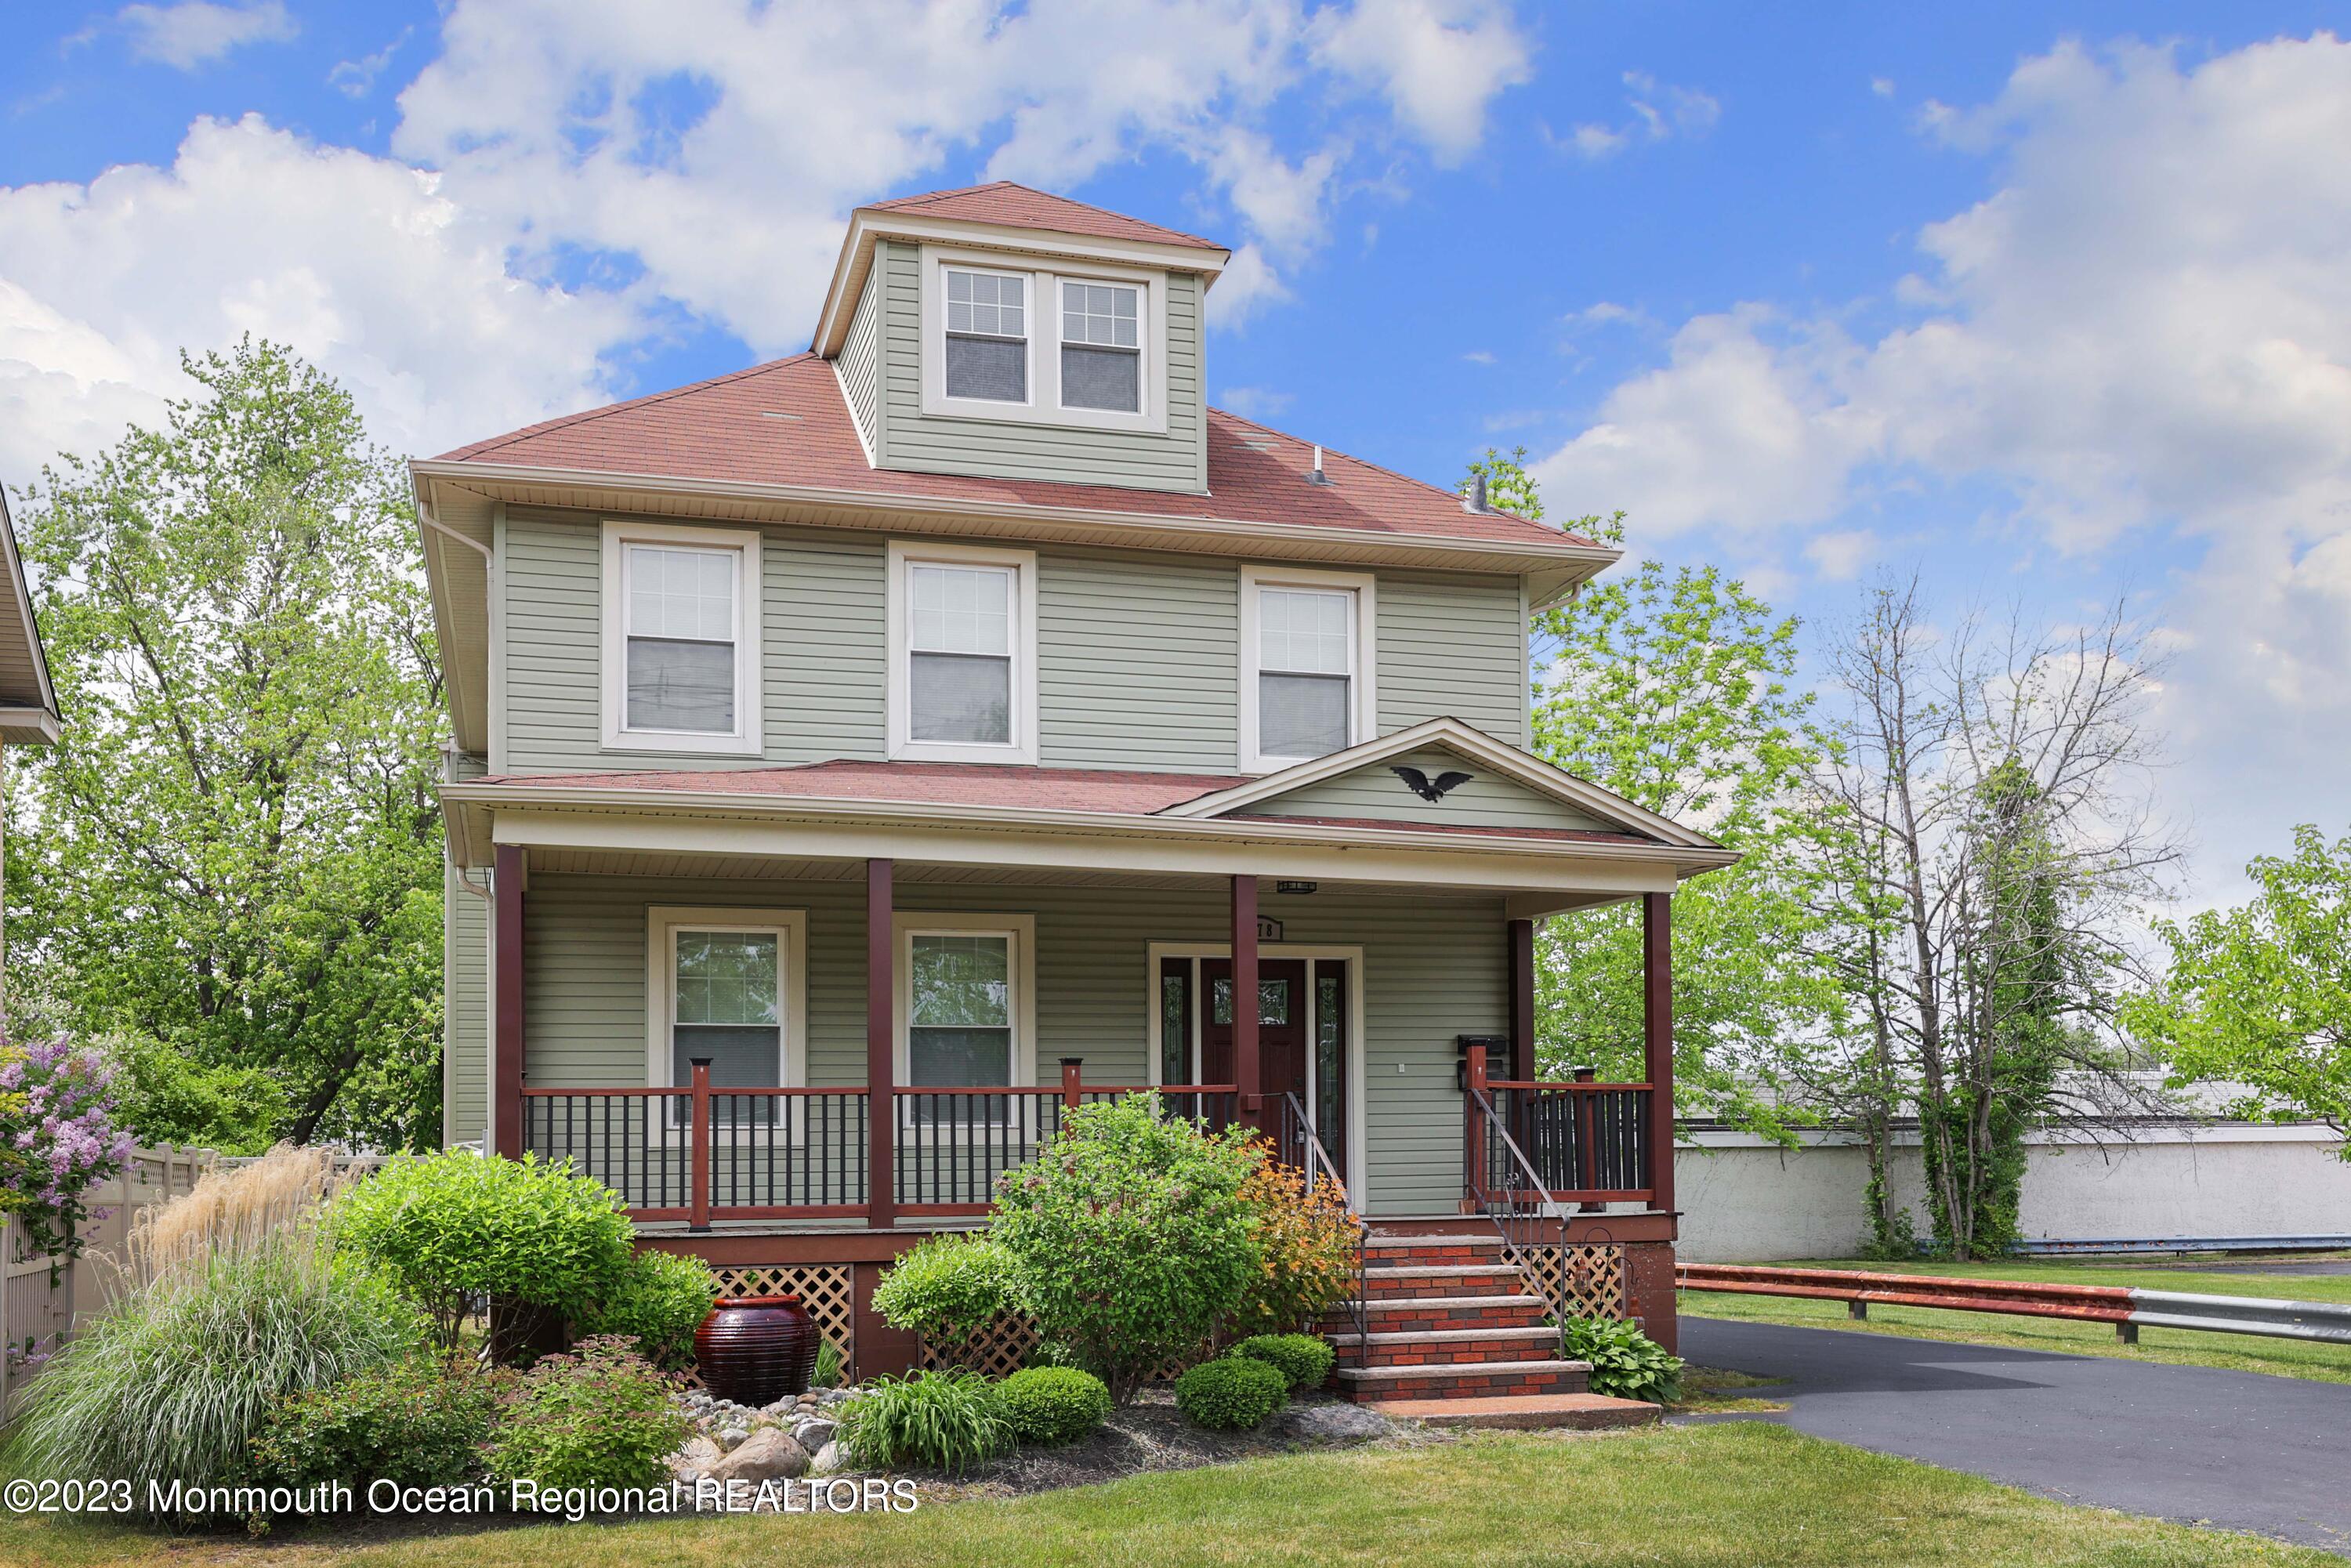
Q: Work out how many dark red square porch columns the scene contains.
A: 5